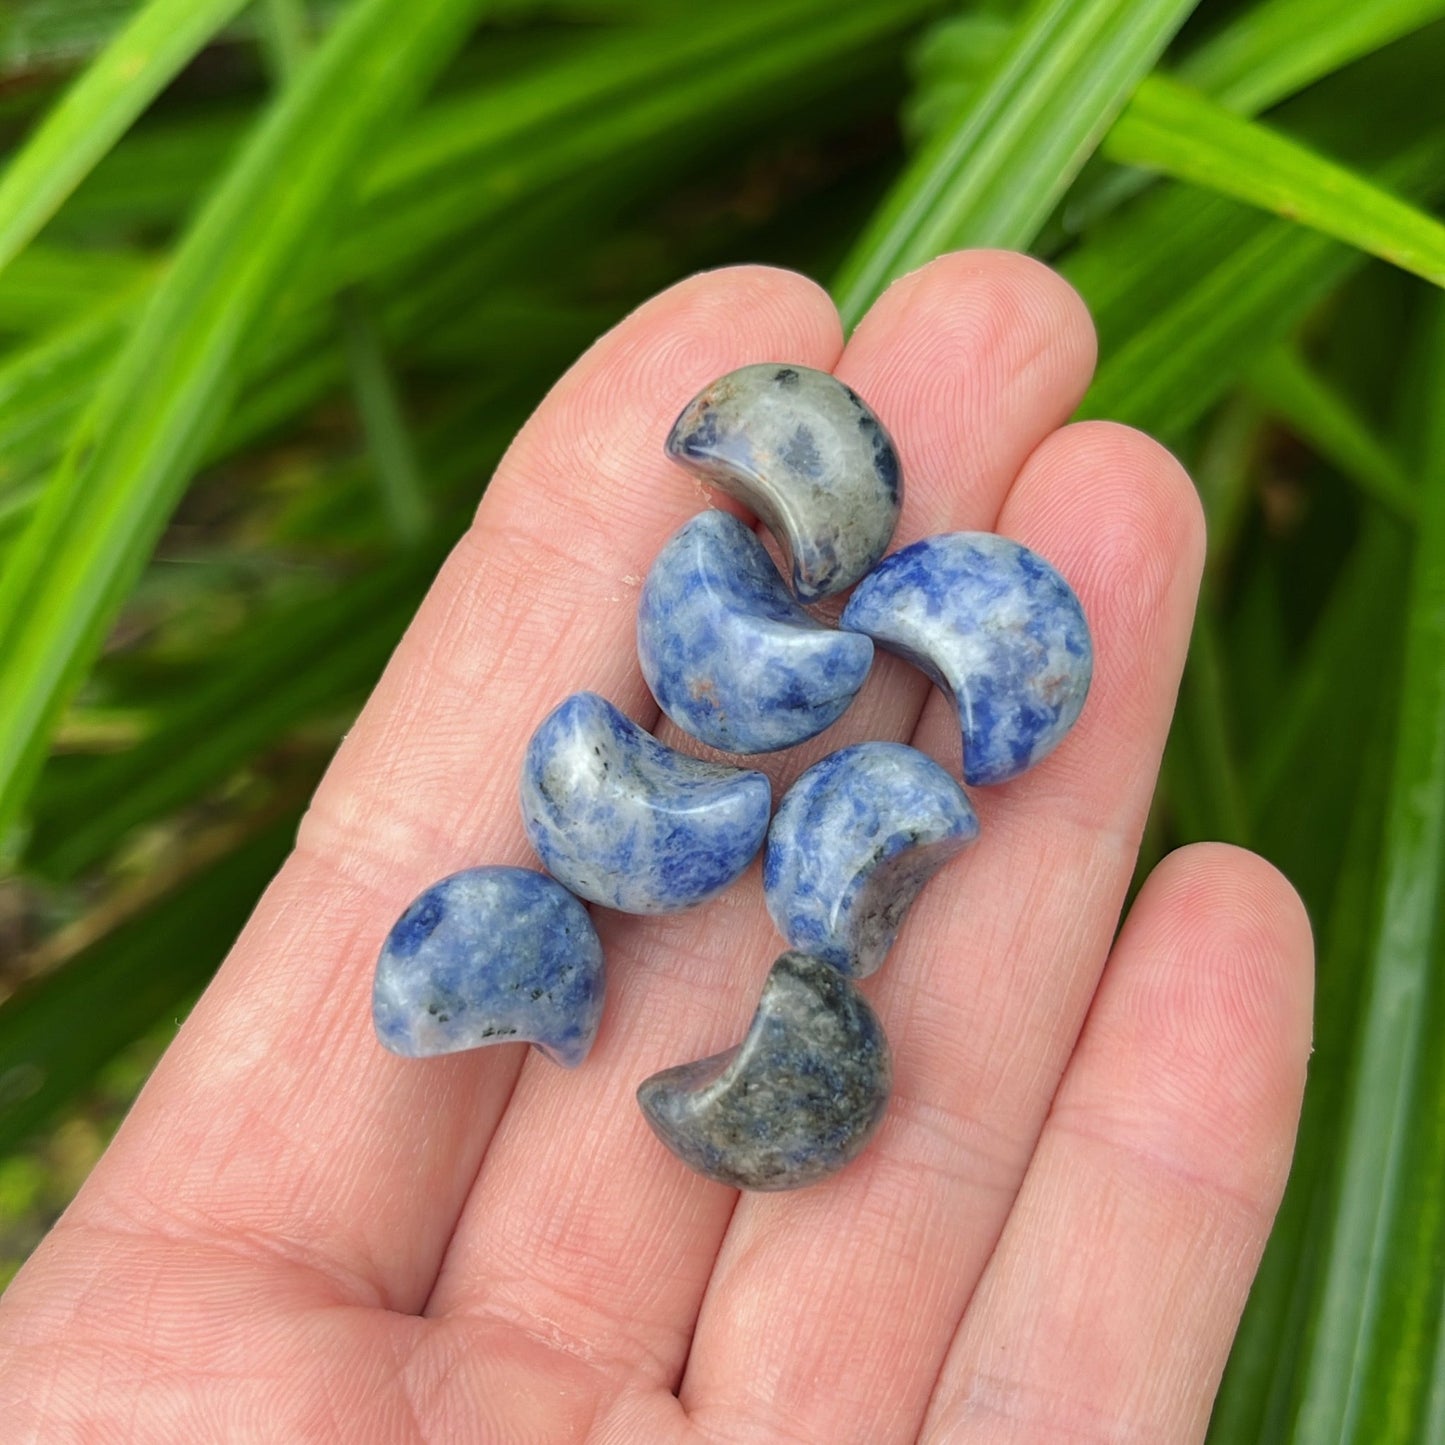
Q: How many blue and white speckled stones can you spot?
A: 5